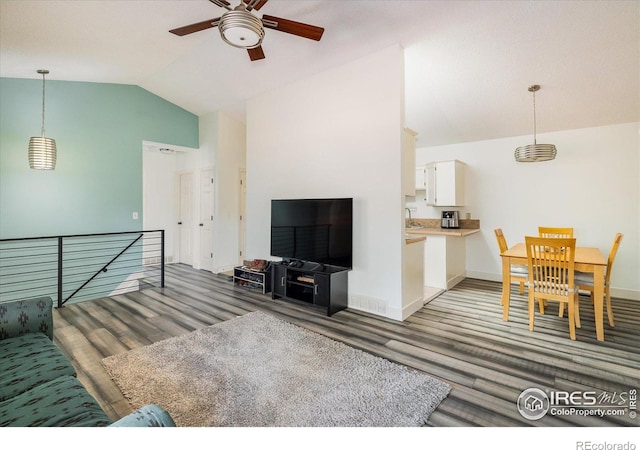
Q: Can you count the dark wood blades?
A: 5